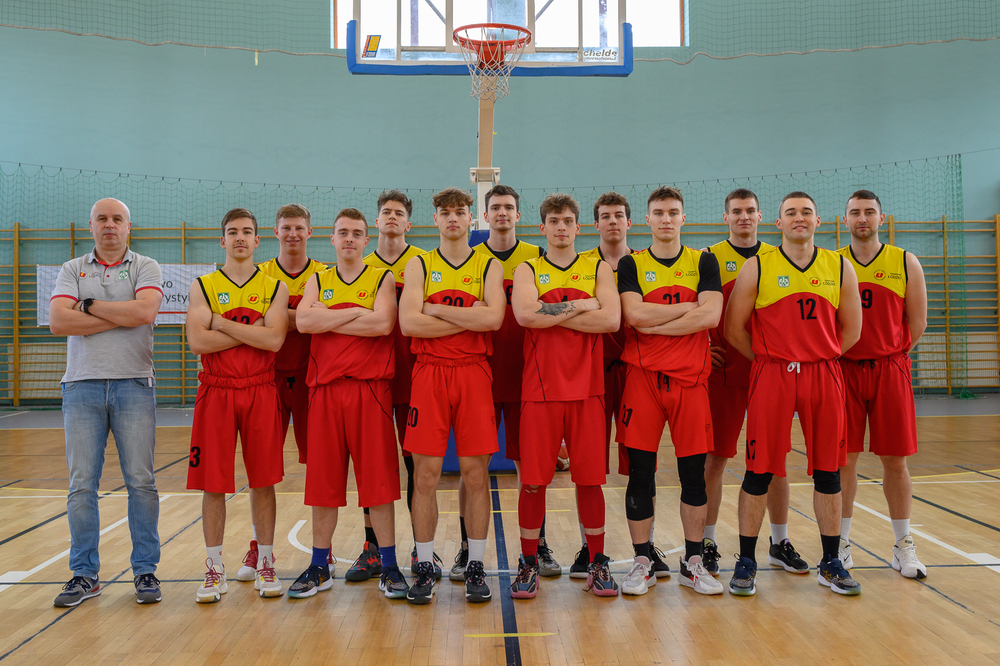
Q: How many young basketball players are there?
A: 12